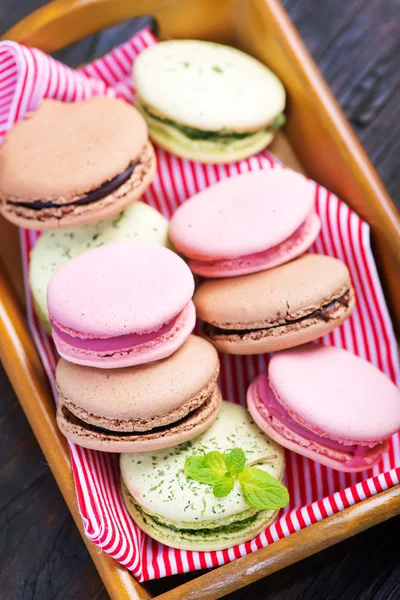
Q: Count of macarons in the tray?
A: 9